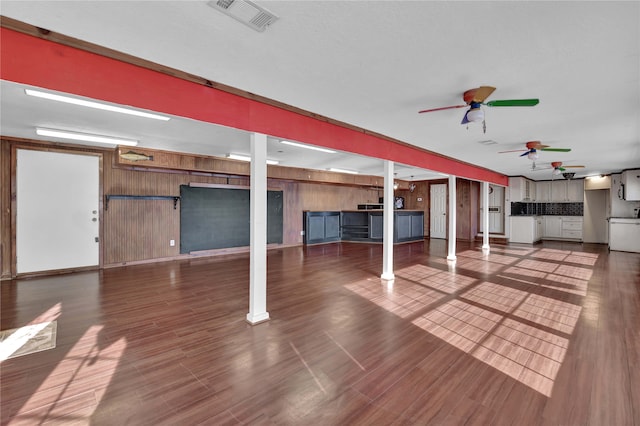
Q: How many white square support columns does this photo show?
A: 4